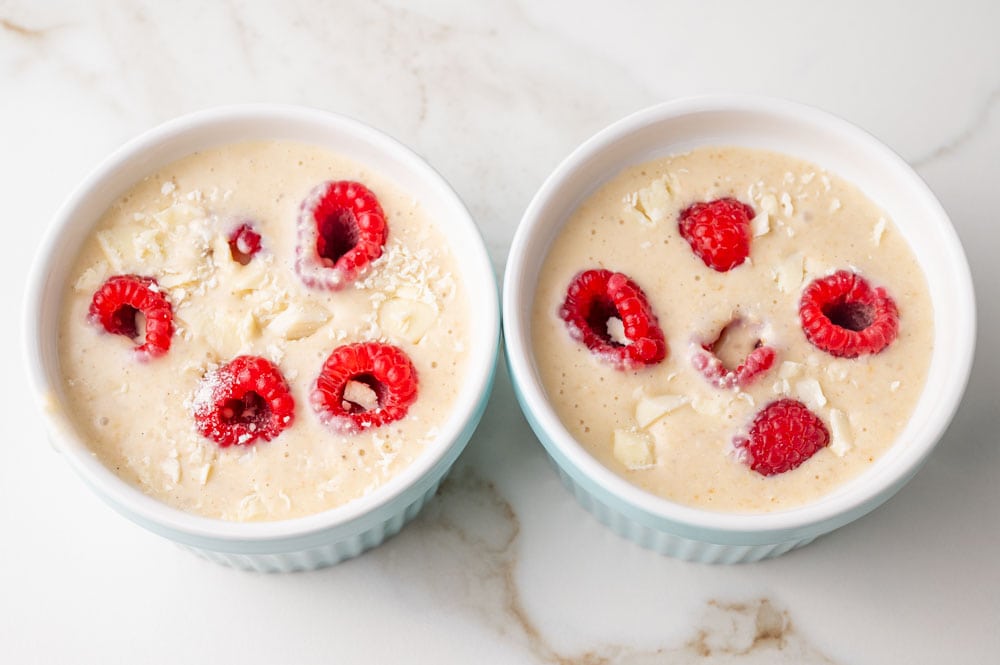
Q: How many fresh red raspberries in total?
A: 10